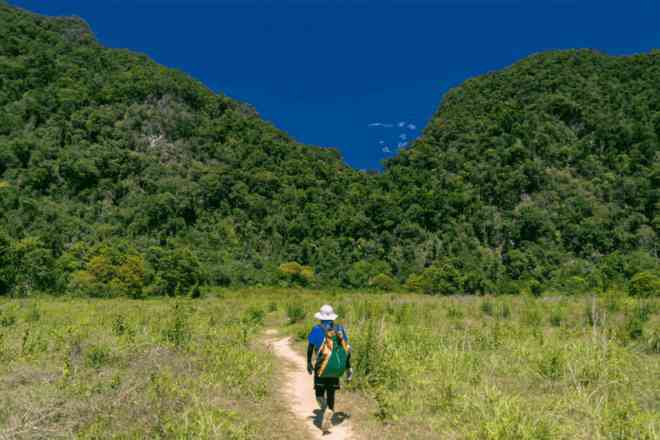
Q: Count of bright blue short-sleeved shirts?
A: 1